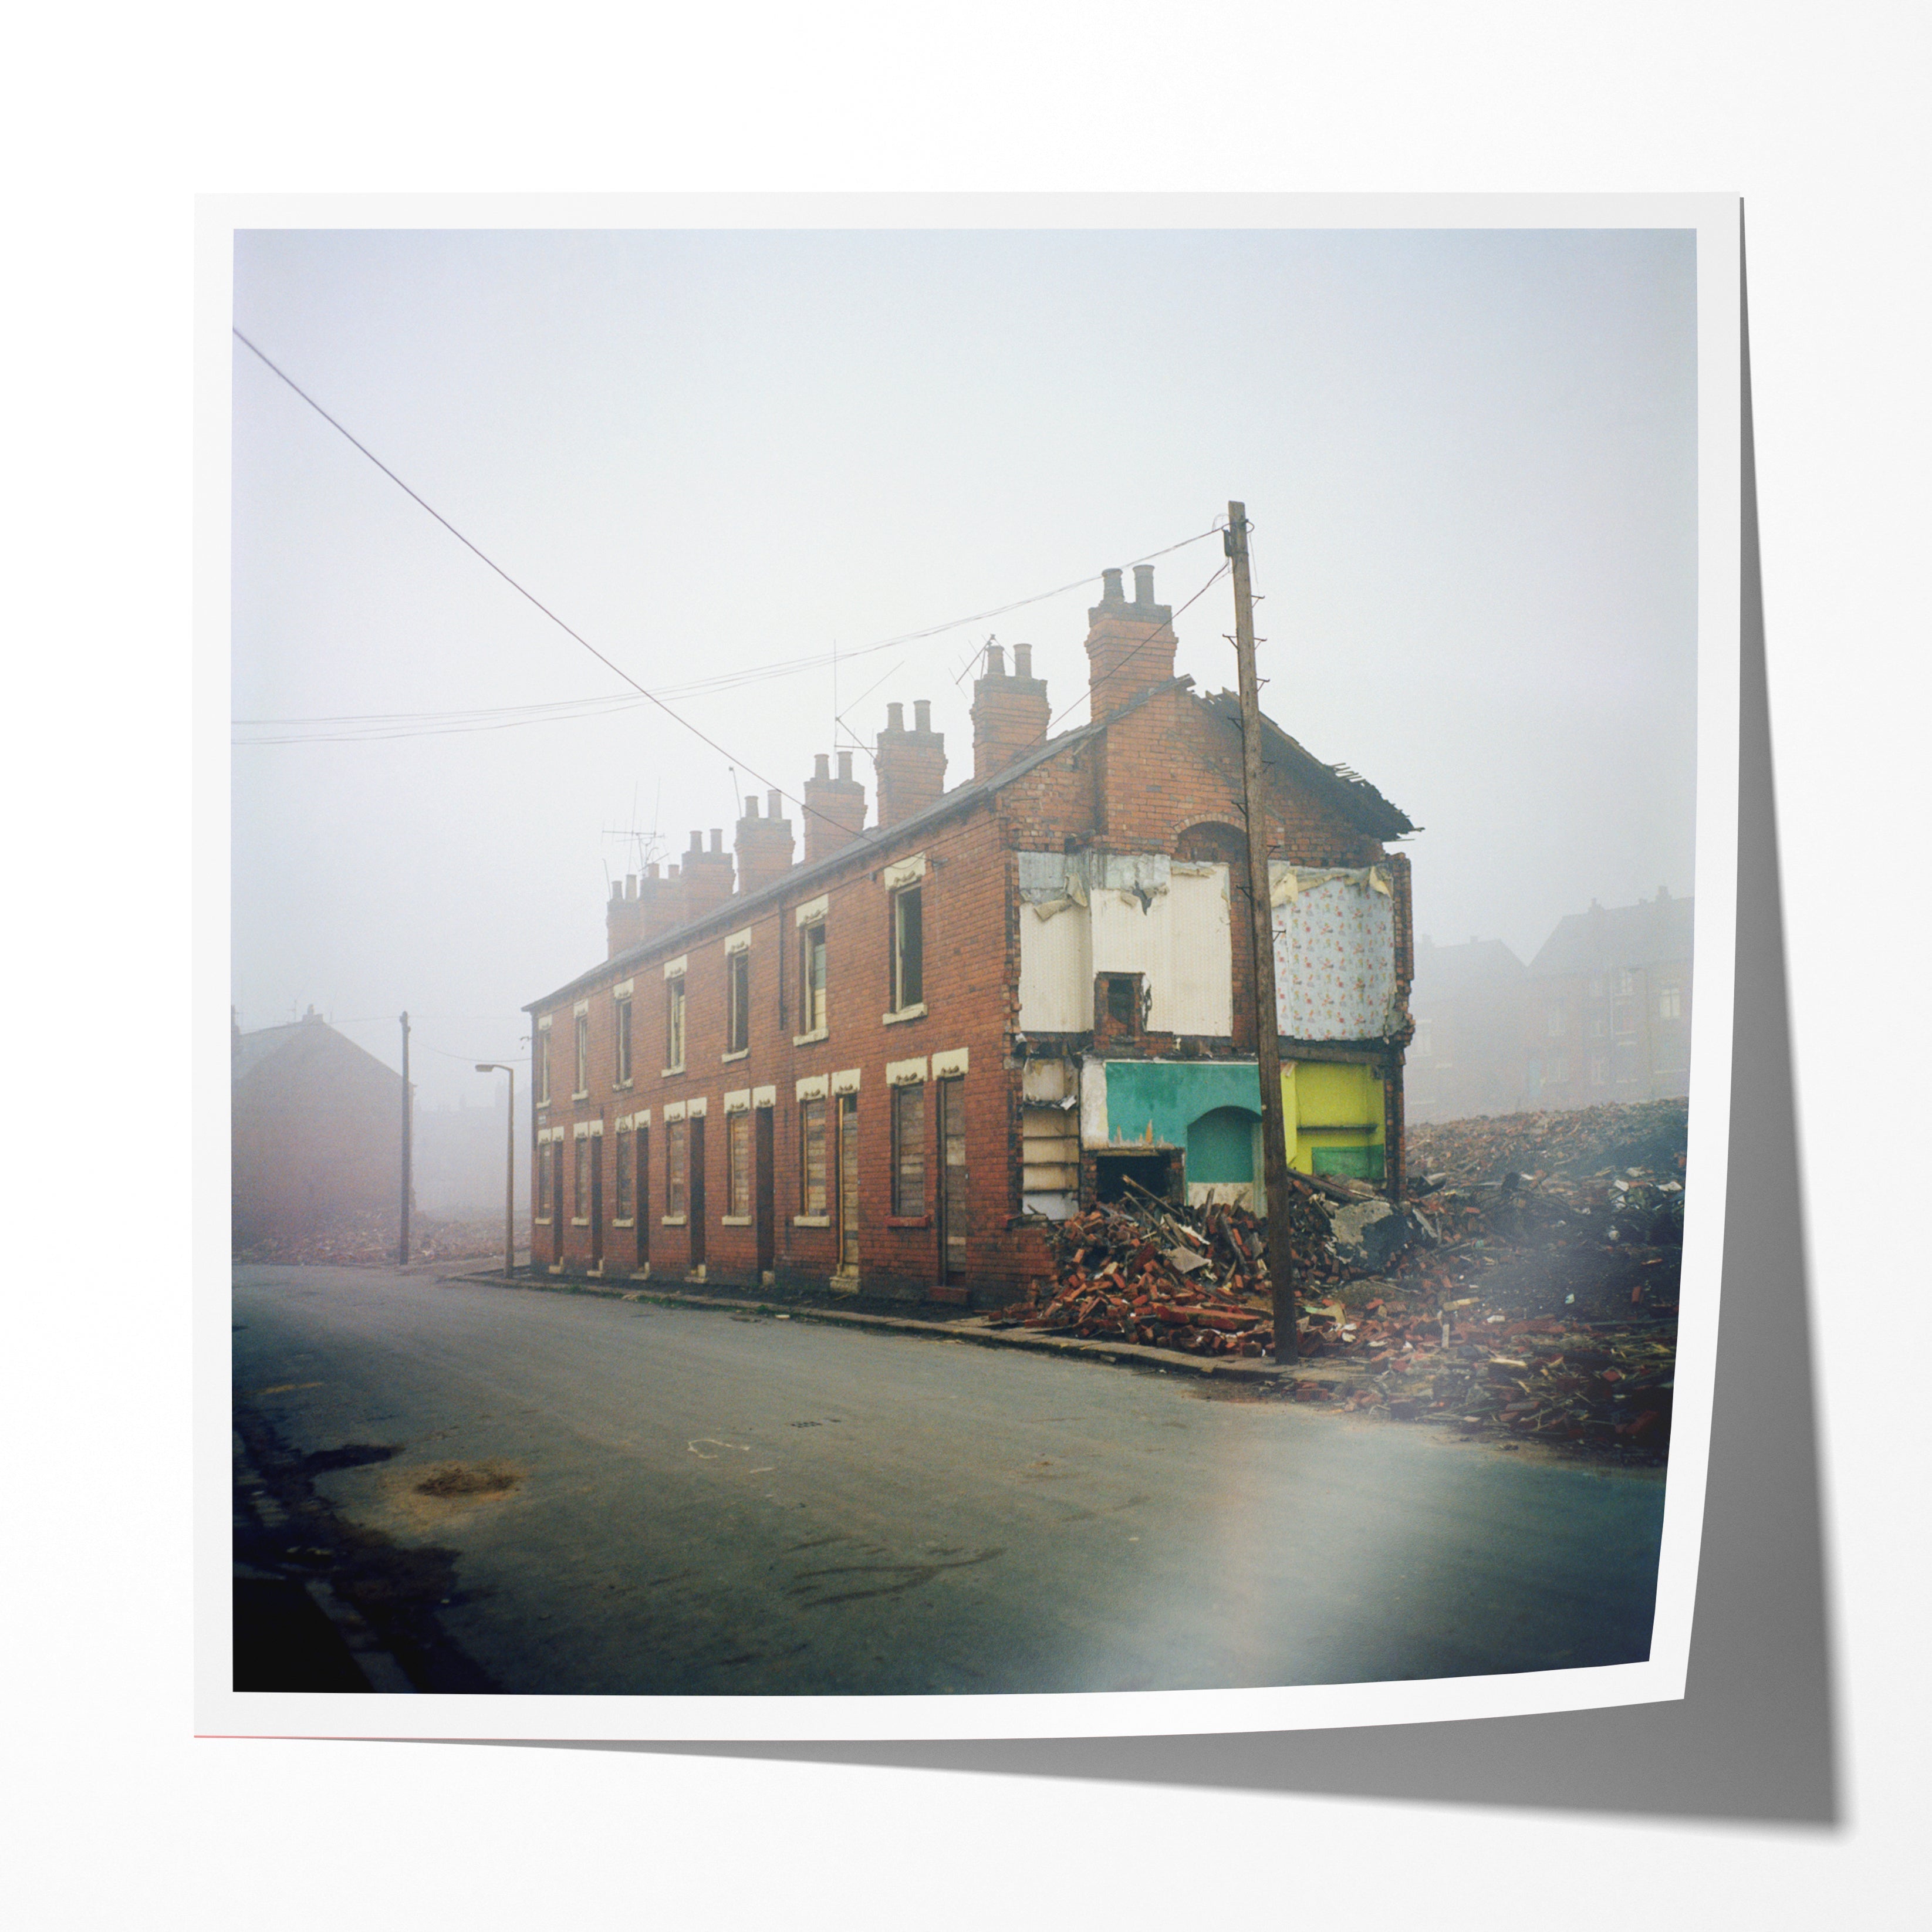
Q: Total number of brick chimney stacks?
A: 8